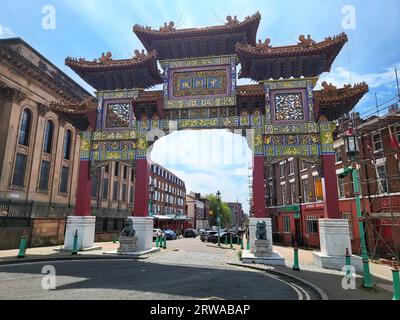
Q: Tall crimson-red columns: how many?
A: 4